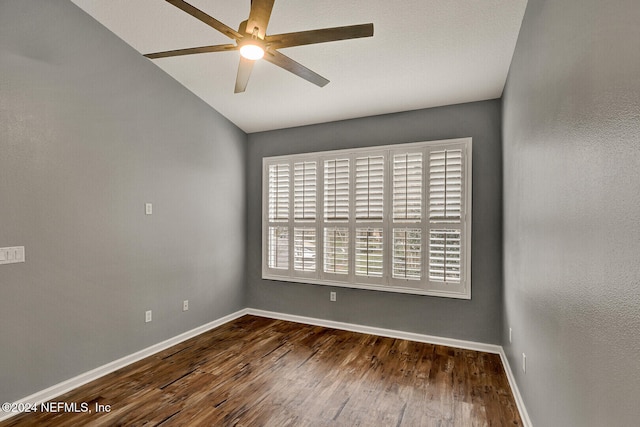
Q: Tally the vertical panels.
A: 6